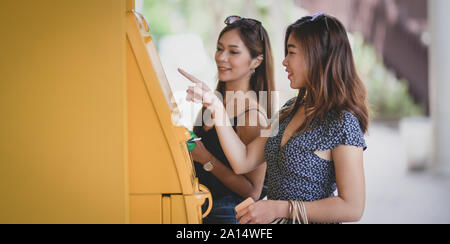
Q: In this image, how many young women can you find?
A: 2